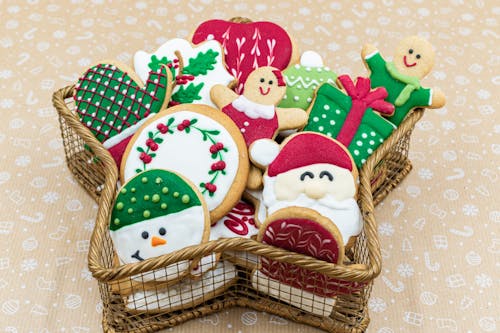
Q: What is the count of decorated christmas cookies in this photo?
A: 12